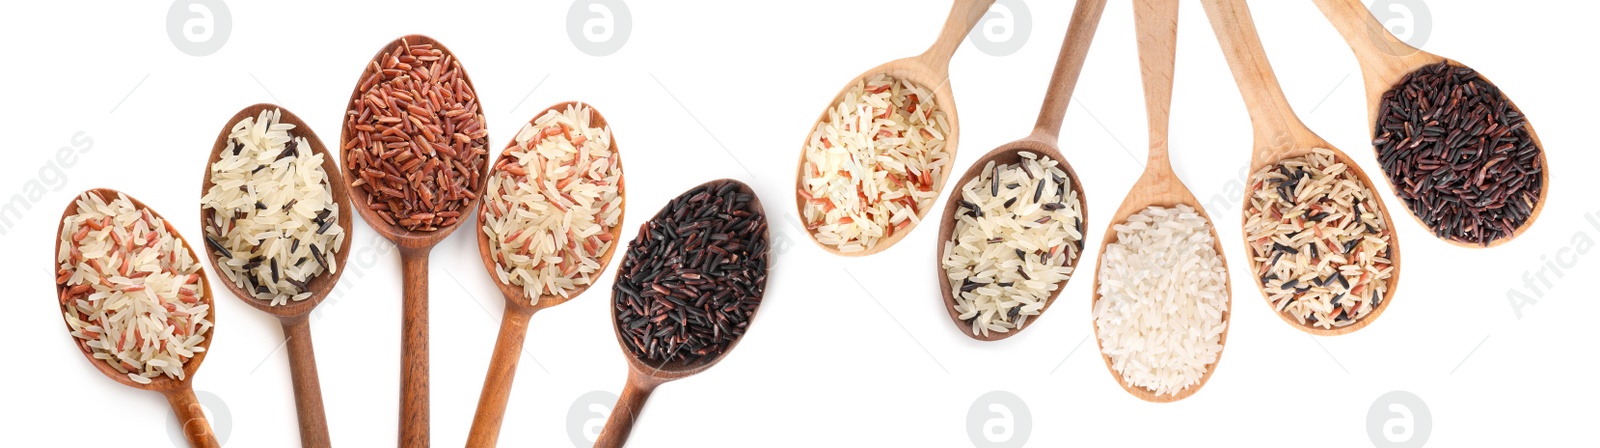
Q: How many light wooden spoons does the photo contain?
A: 4